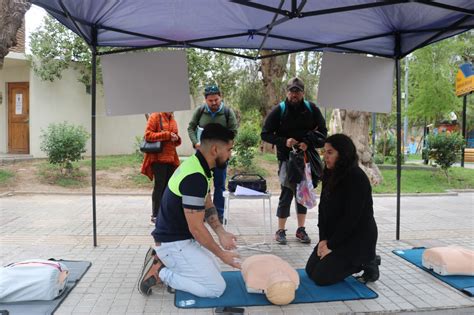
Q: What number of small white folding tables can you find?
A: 1